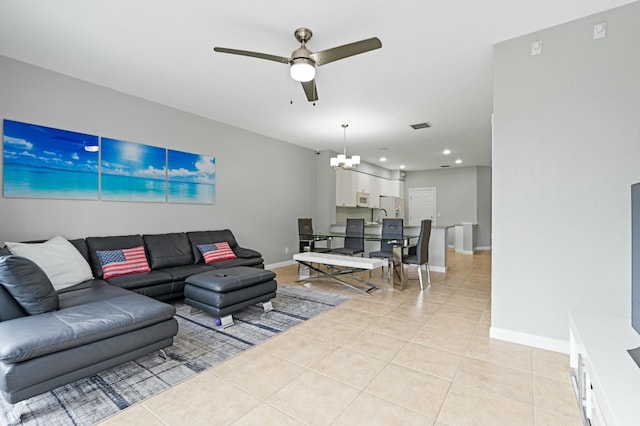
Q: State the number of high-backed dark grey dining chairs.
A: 4